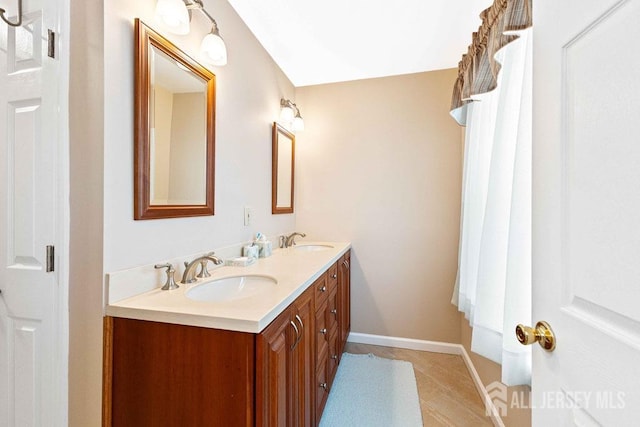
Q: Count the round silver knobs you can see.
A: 6